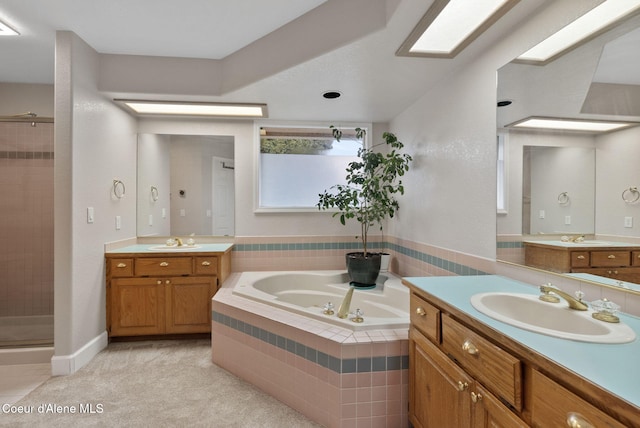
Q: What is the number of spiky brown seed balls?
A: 0